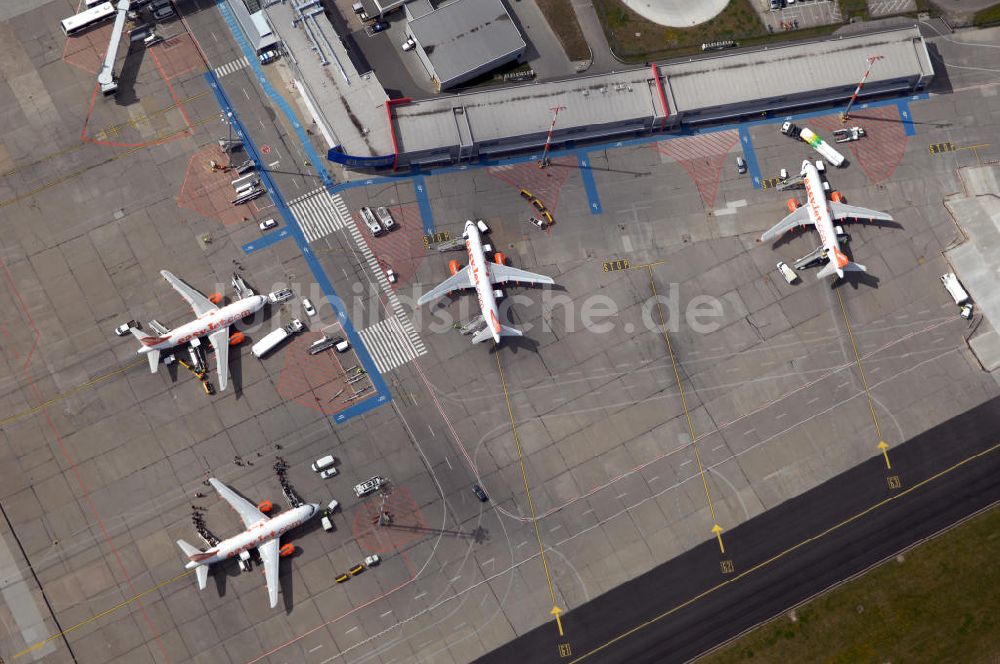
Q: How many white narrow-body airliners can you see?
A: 4